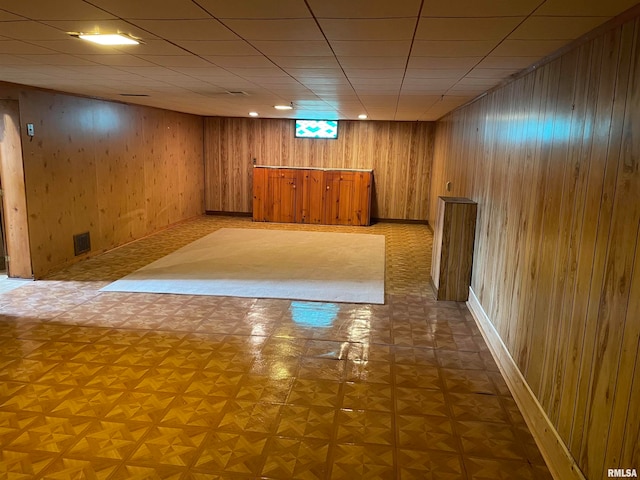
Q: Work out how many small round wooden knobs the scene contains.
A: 4